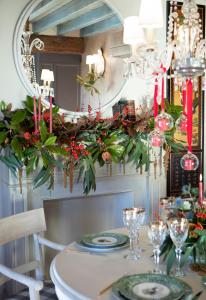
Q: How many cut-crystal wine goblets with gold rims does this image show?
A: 4